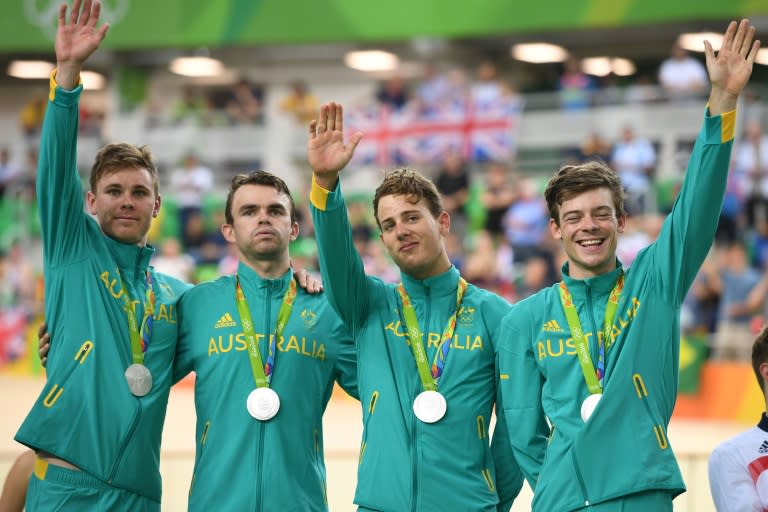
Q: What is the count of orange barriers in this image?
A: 1